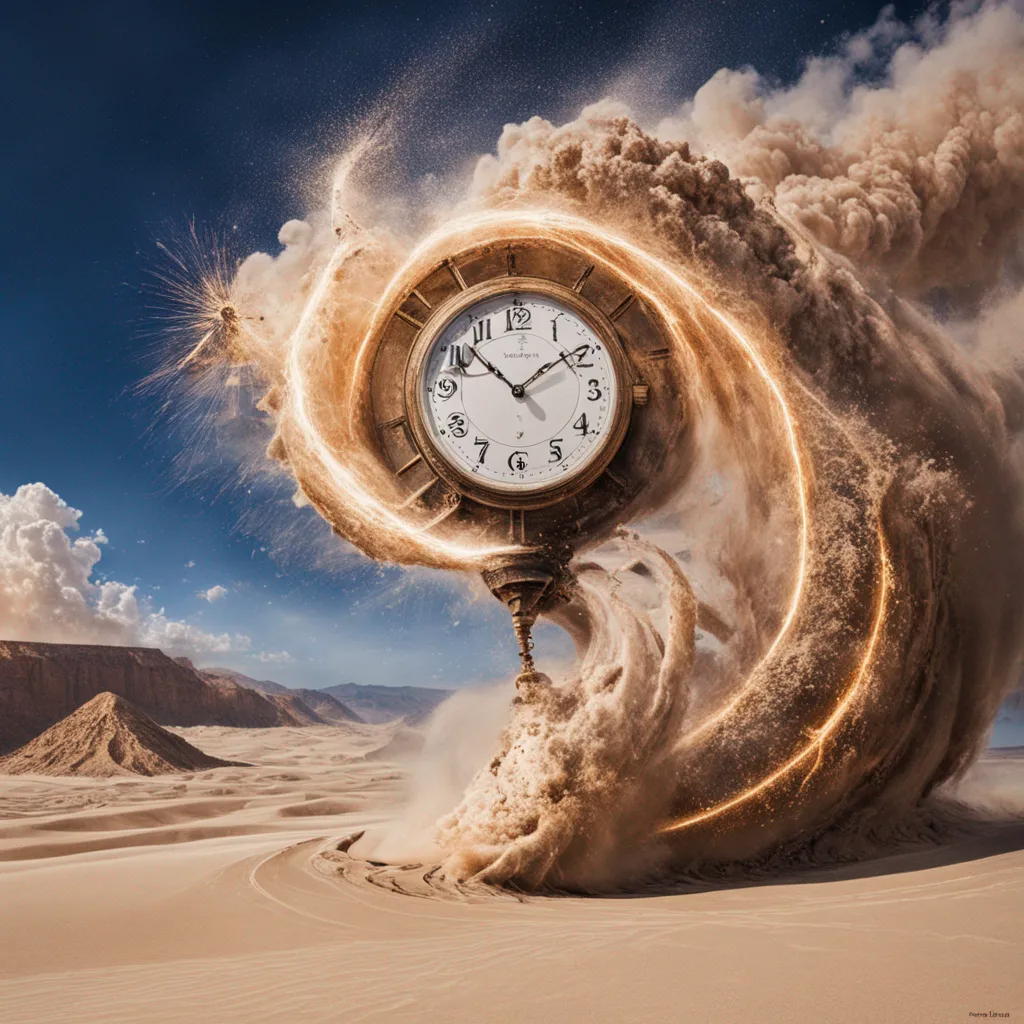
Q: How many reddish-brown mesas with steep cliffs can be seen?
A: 1